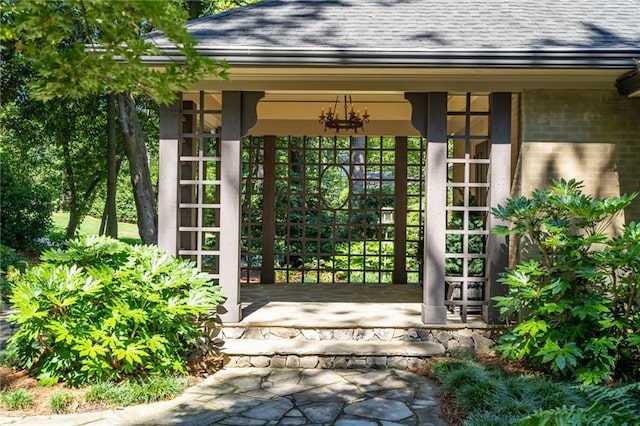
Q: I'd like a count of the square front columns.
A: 4